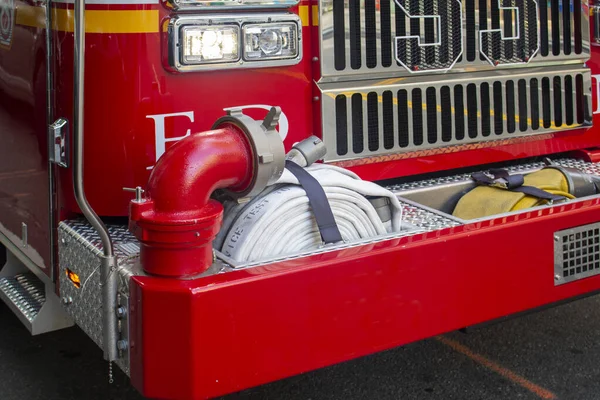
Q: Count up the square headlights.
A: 2